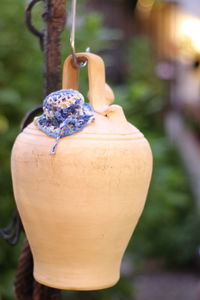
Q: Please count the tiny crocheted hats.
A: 1